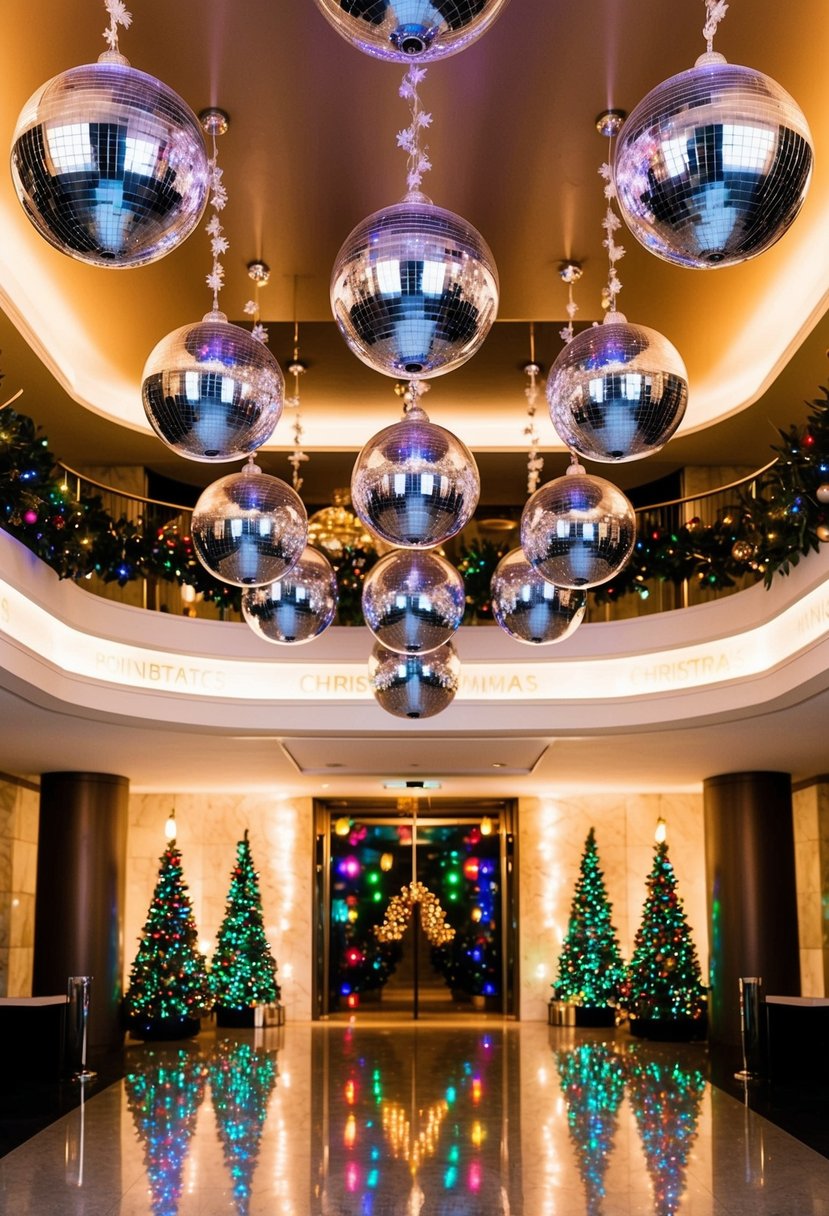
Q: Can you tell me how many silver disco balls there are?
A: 13